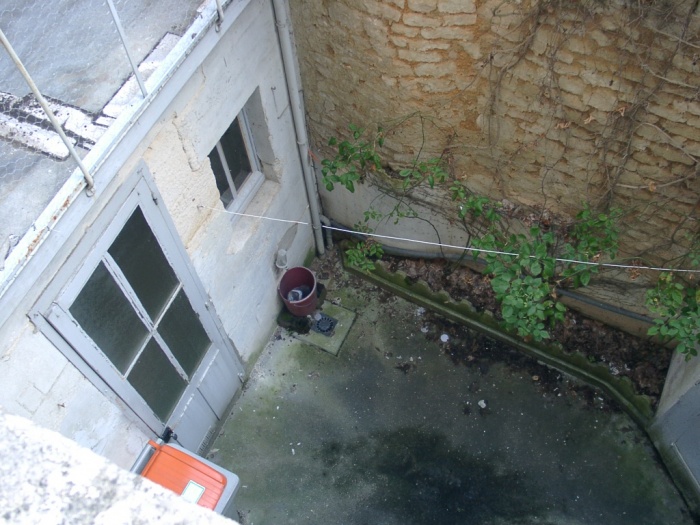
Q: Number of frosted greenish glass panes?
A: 4